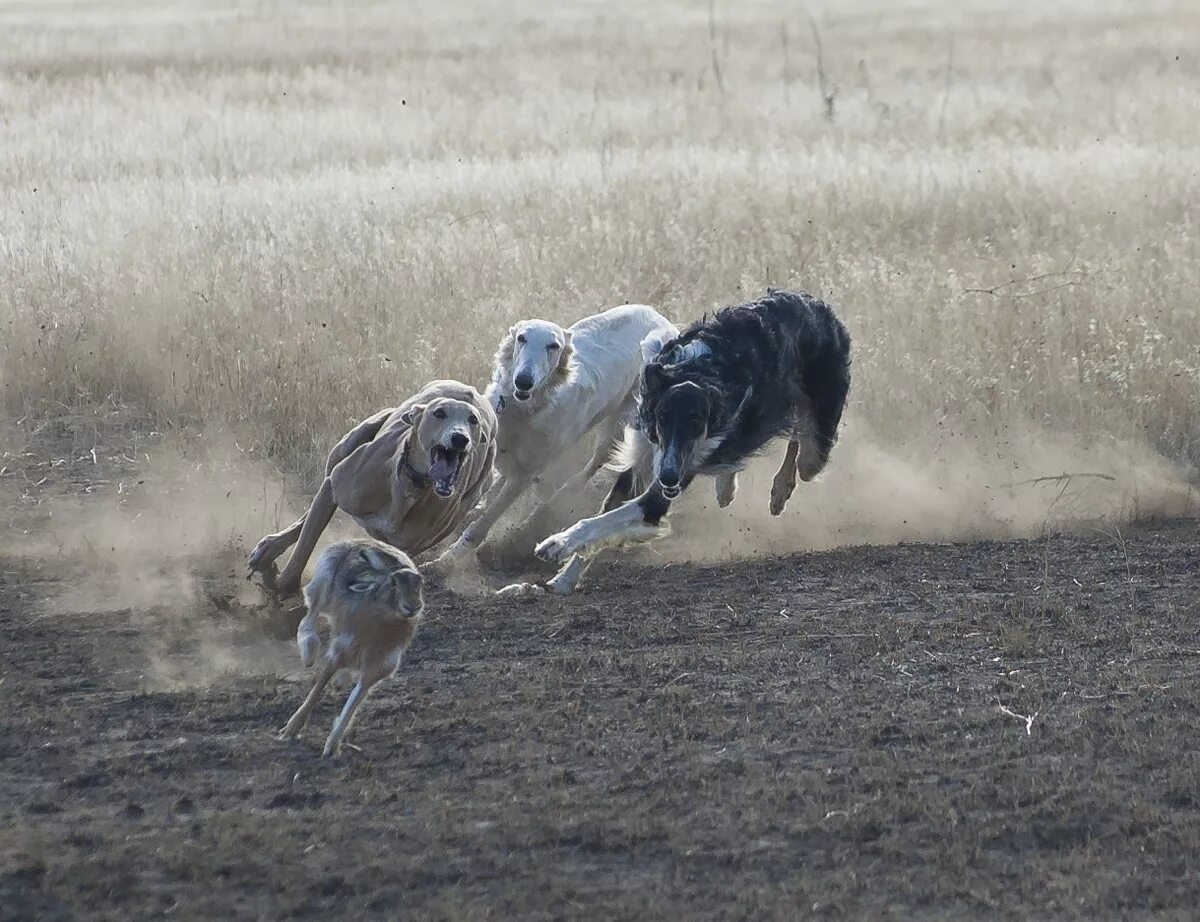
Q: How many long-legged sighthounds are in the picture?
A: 3